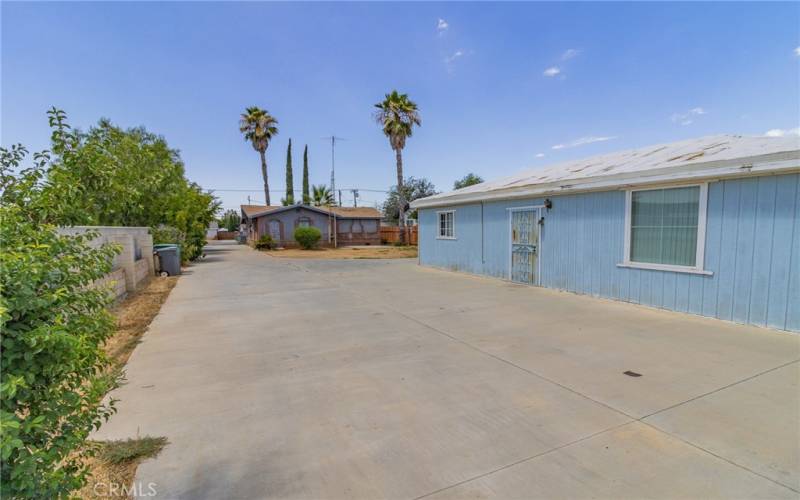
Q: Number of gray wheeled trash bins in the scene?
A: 1